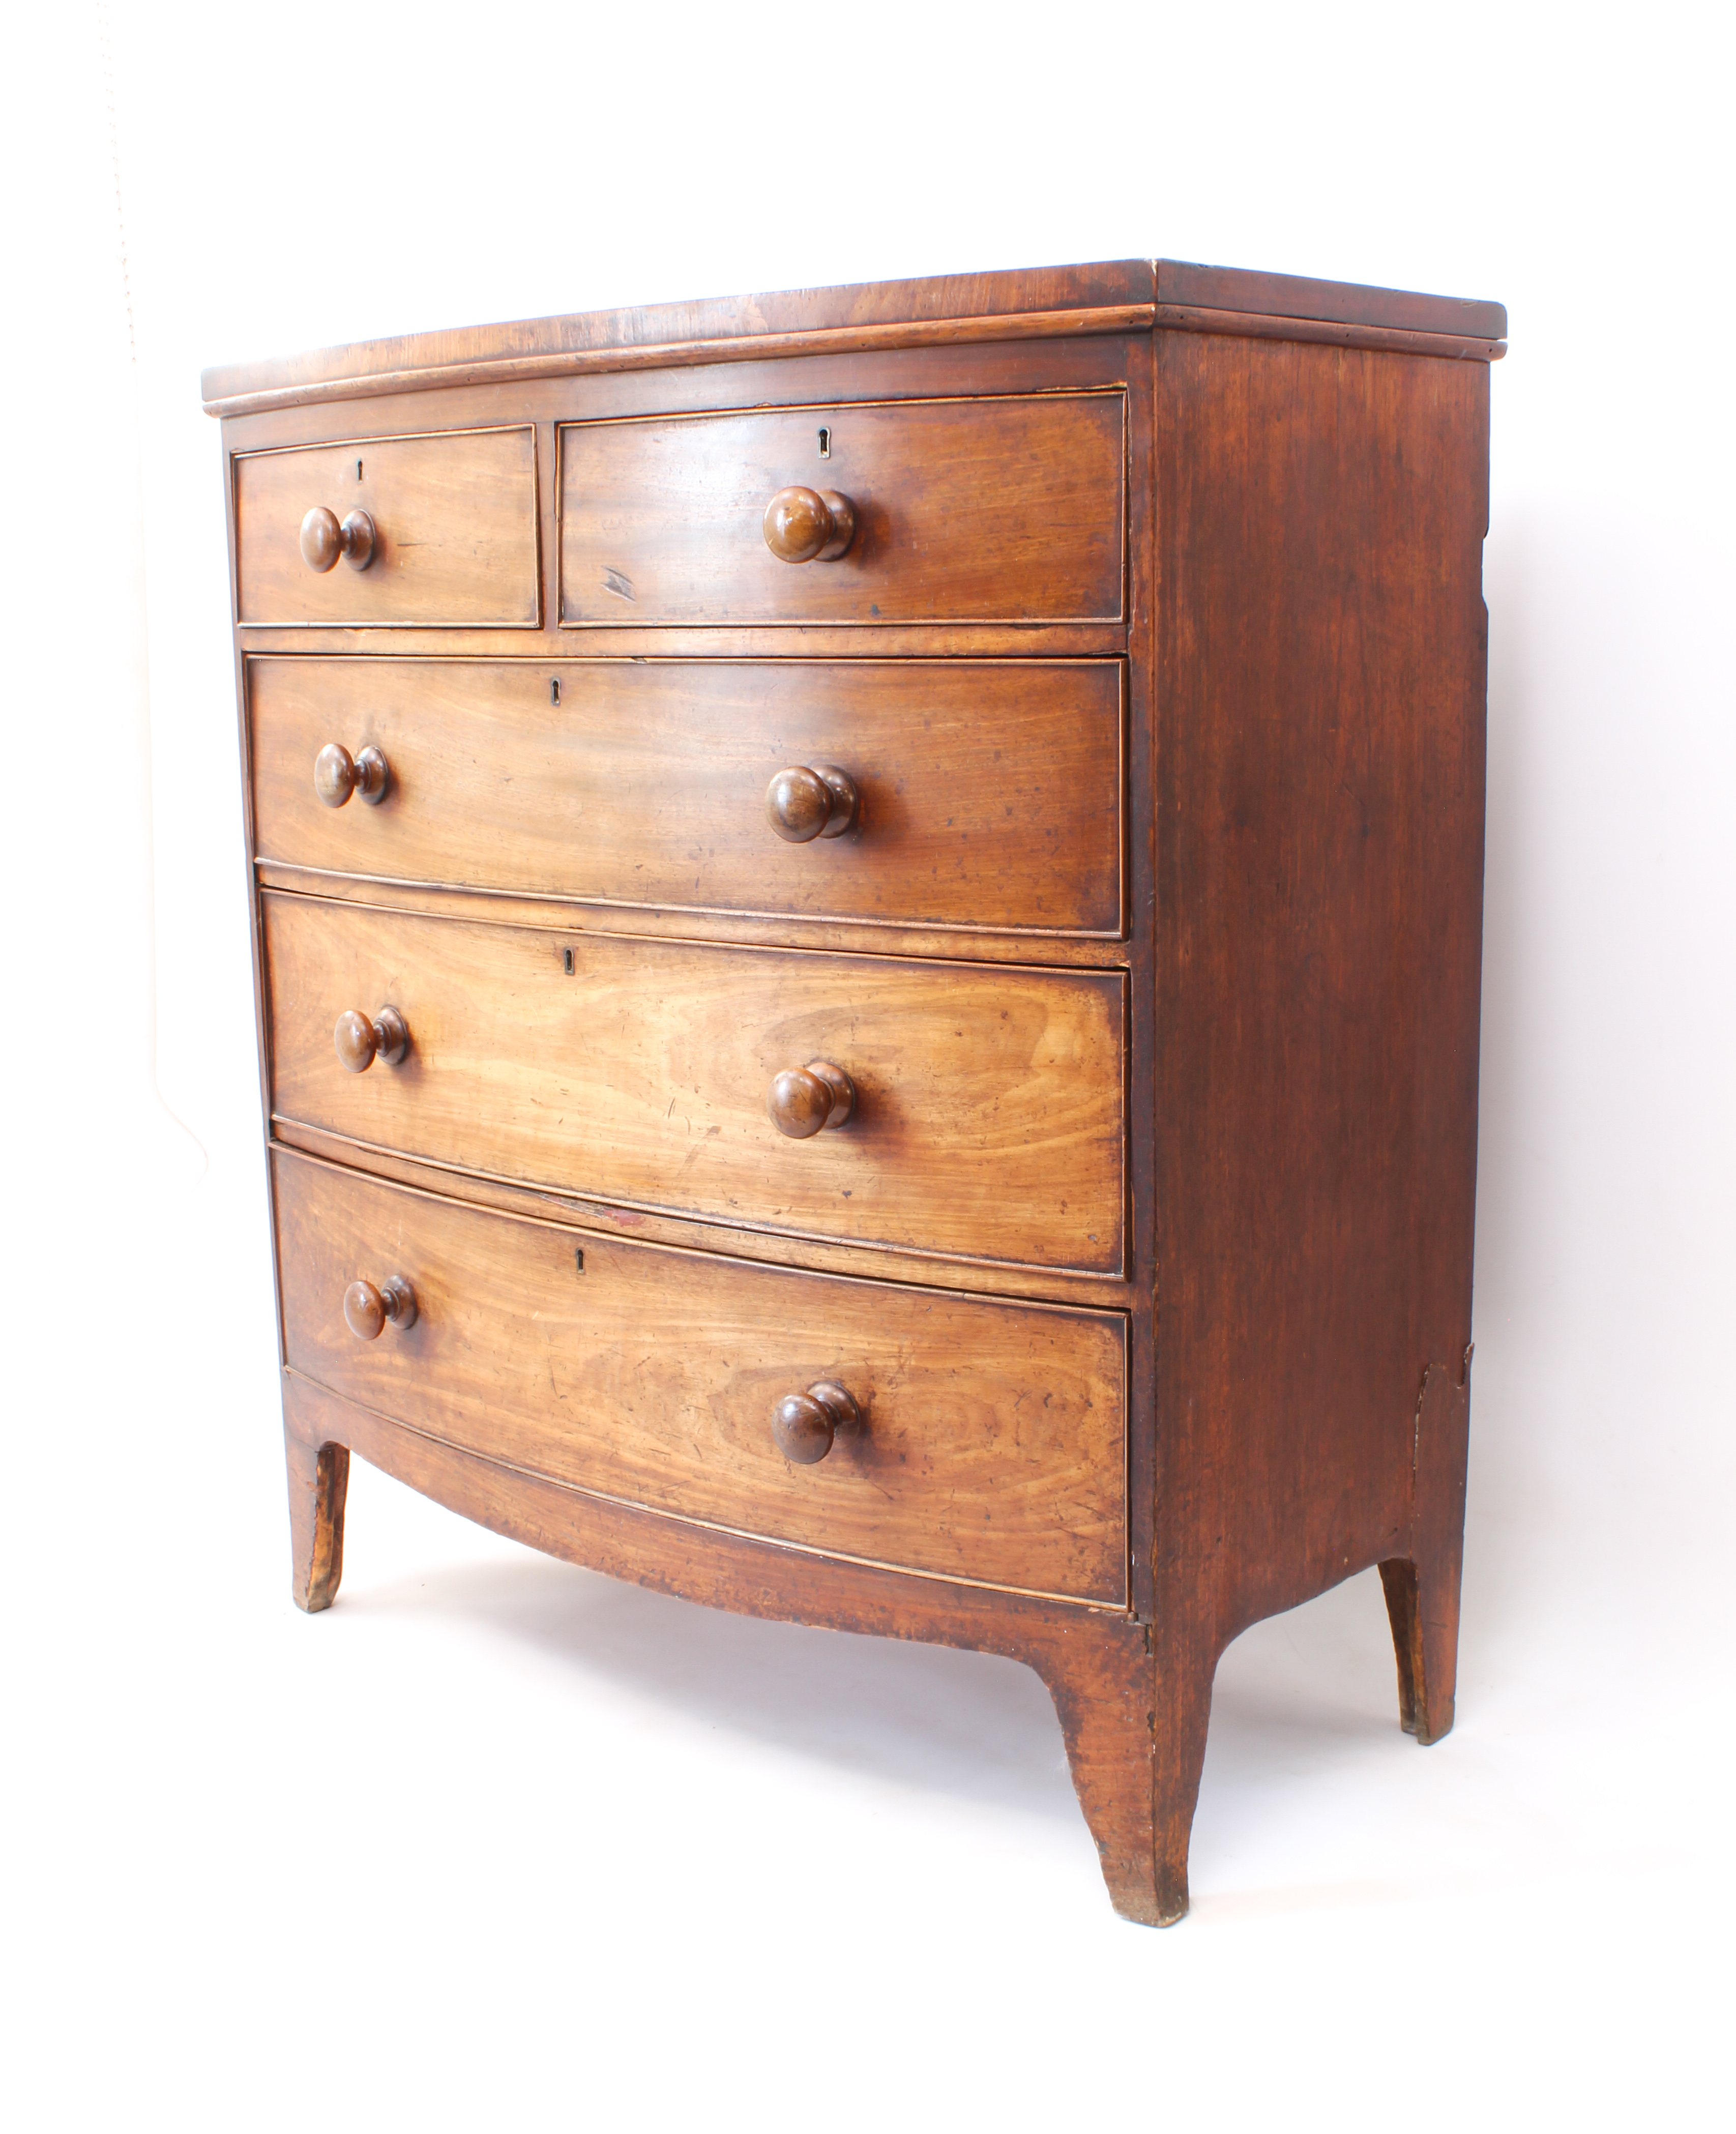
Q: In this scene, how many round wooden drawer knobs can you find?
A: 8